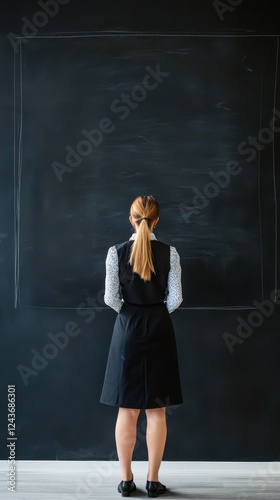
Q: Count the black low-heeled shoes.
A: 2